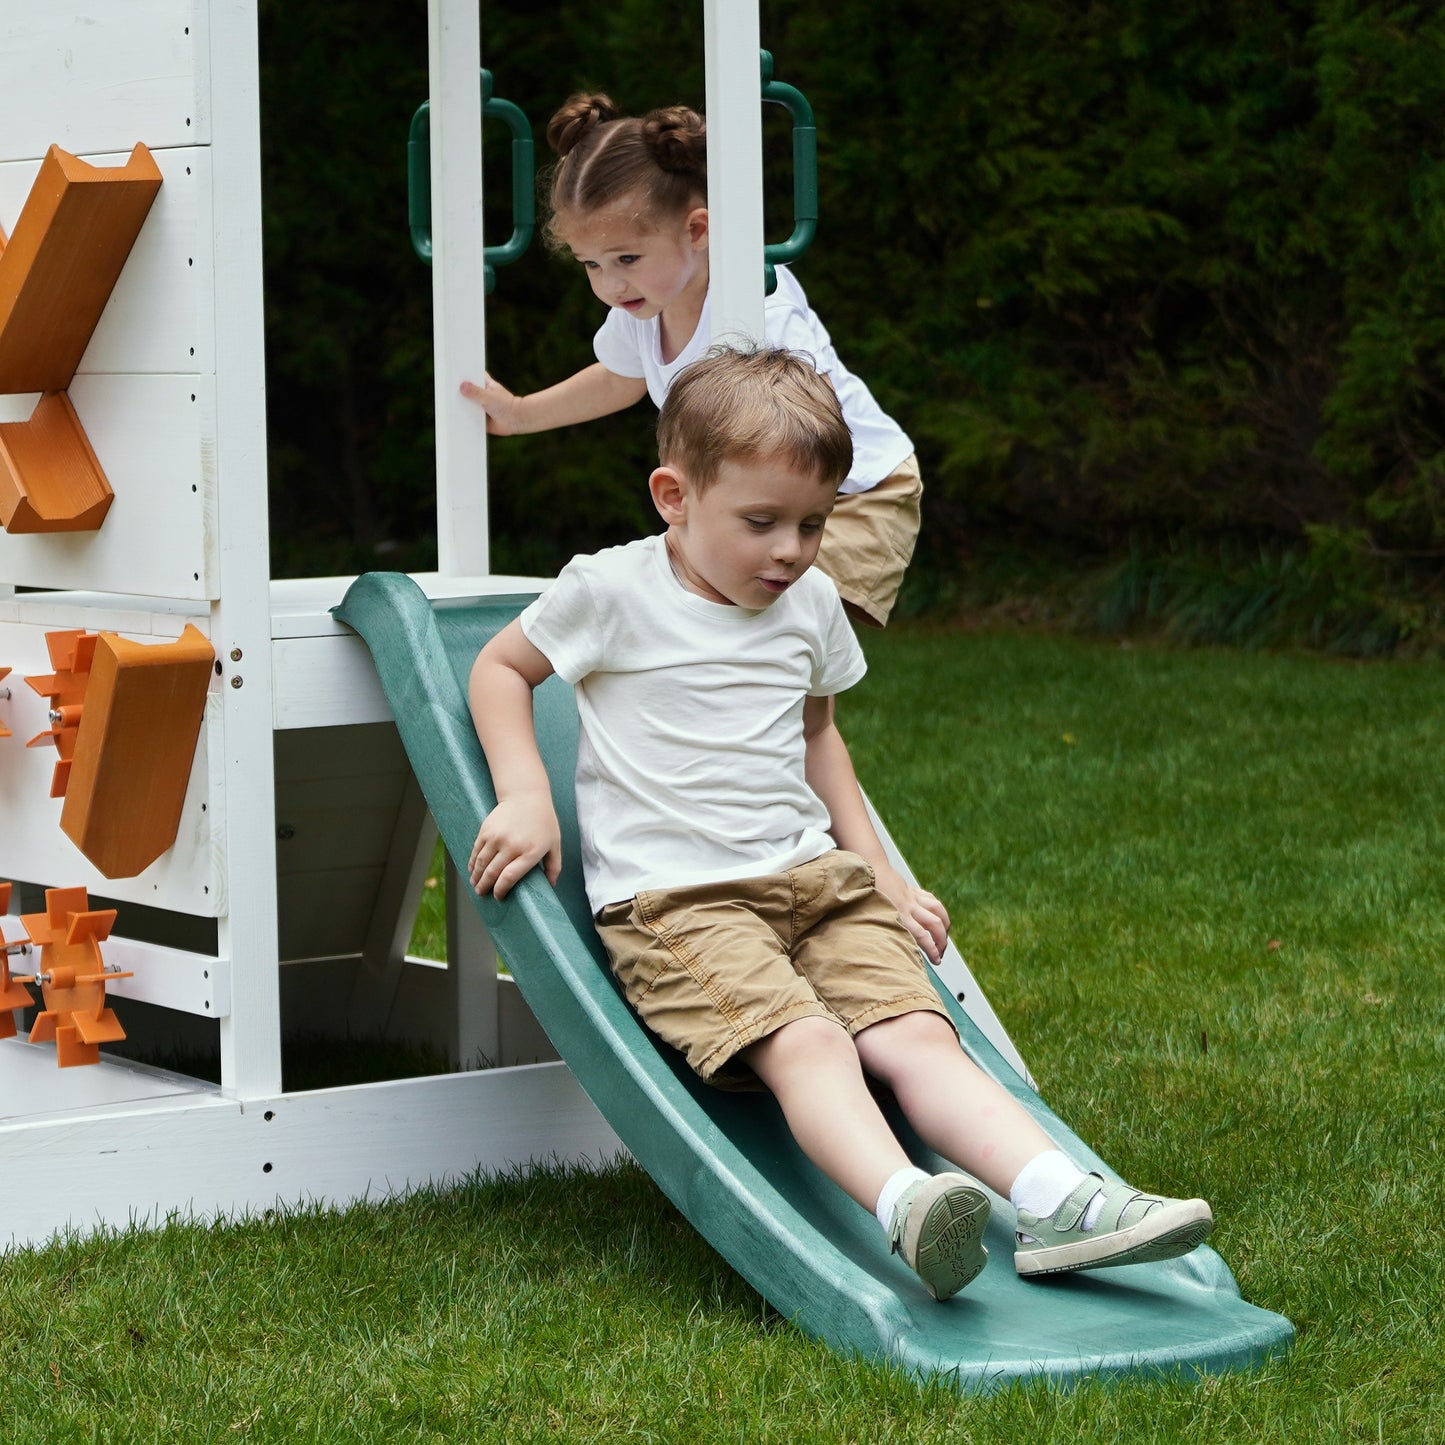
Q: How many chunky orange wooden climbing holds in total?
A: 3